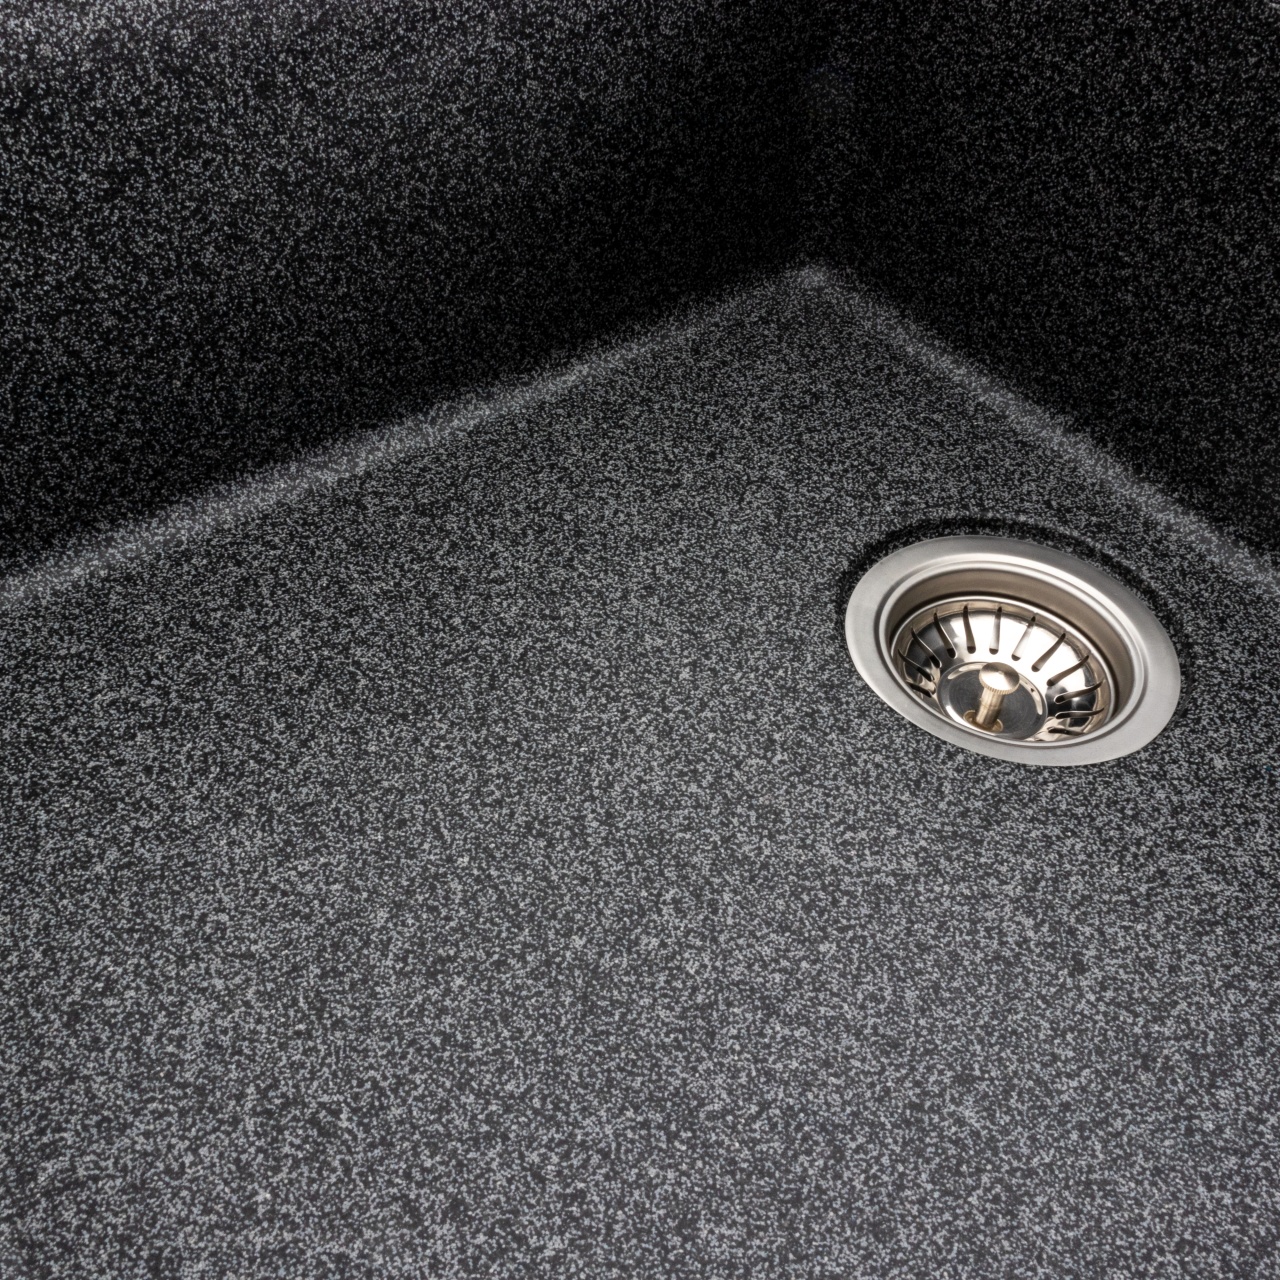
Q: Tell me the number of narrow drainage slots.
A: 12